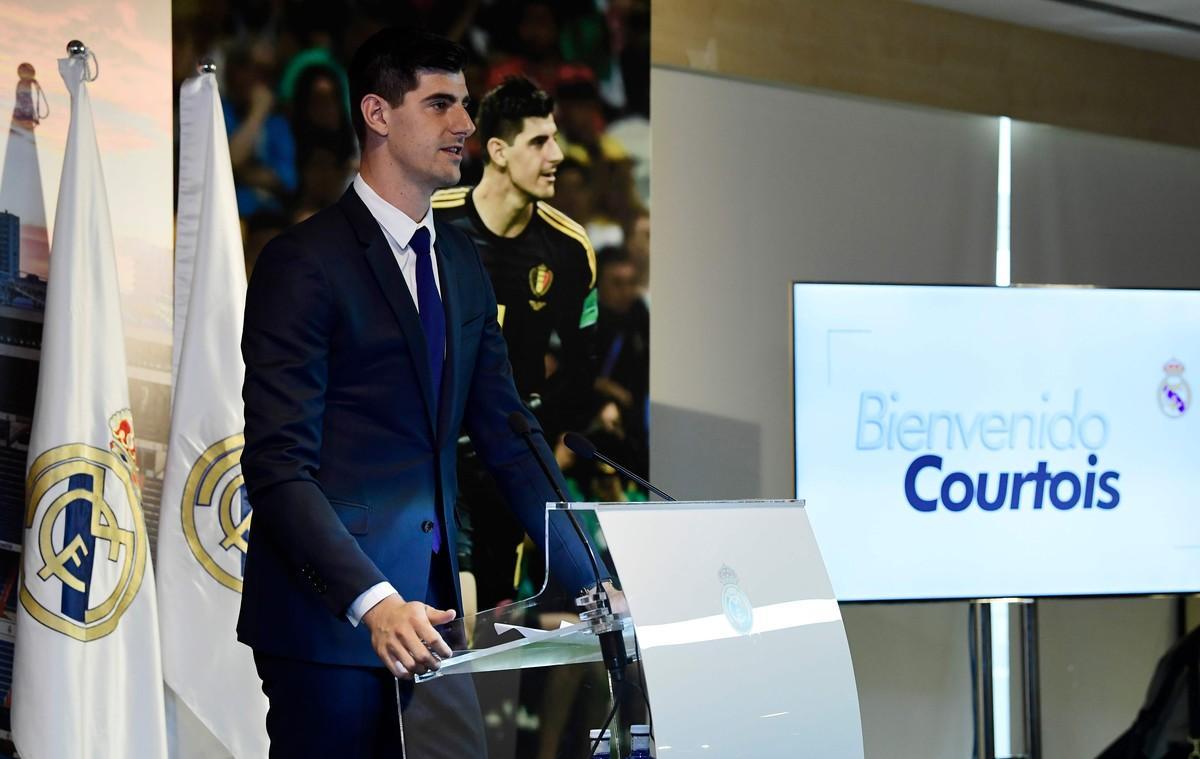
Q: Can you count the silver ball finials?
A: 2